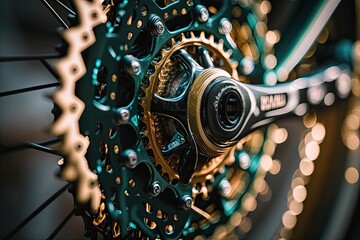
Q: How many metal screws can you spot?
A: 11